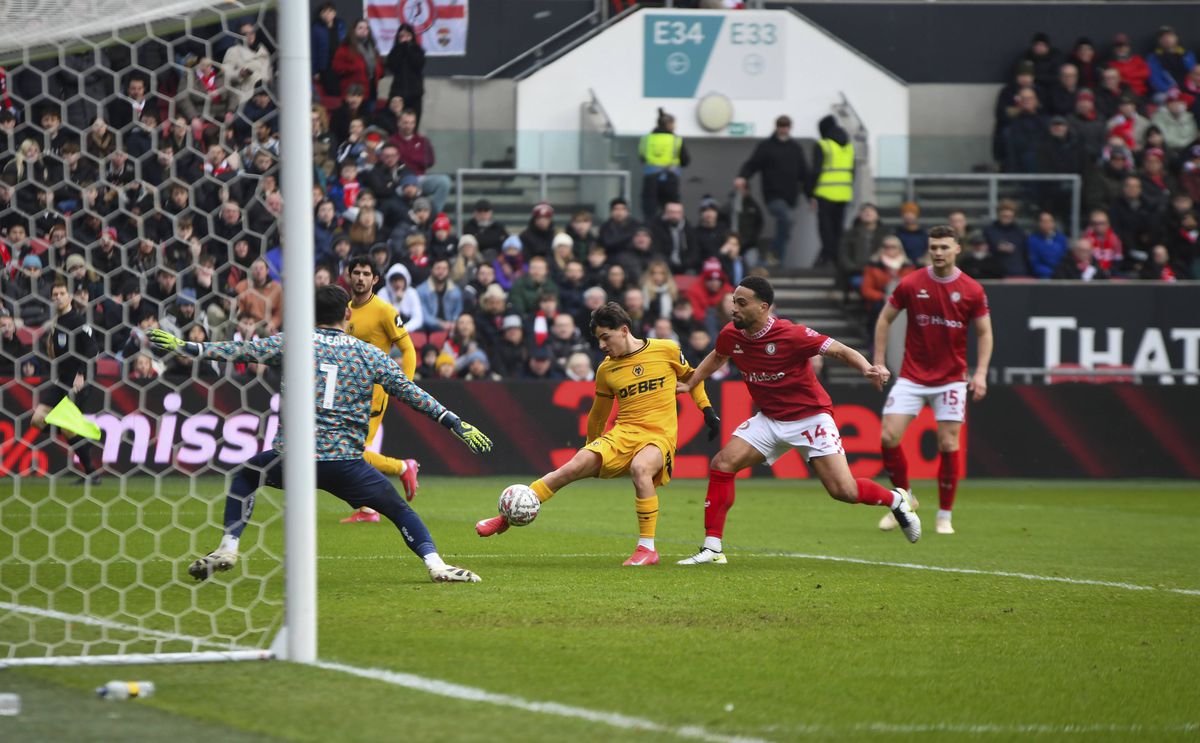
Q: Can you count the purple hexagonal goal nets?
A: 0